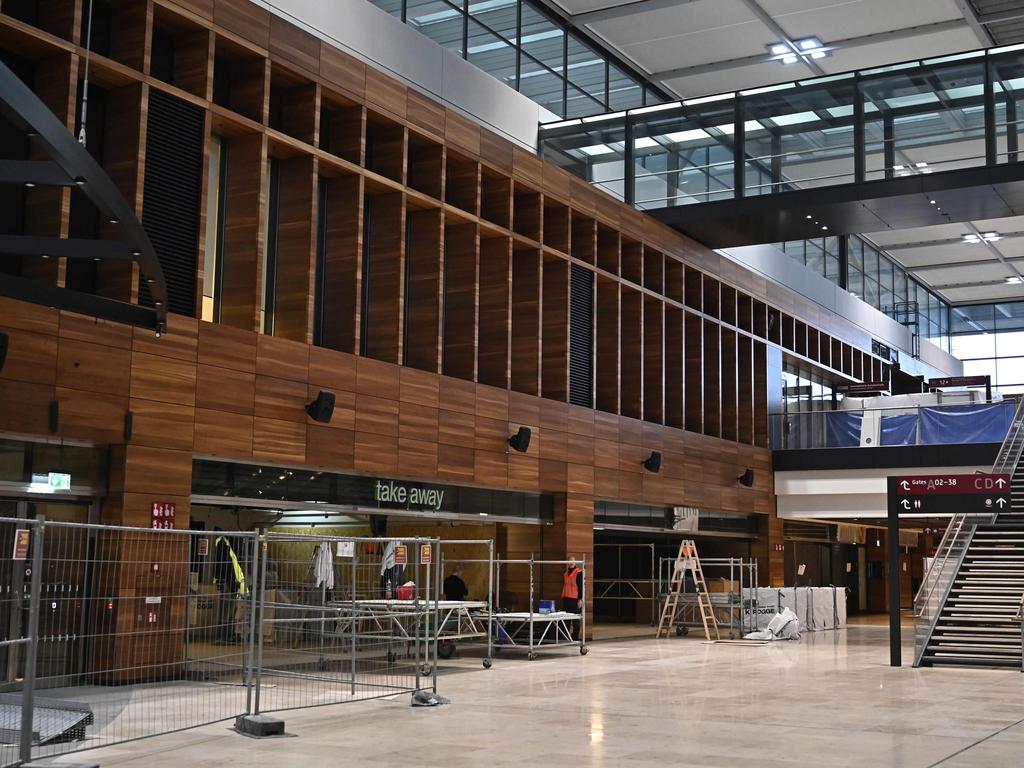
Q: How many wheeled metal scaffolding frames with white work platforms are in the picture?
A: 2